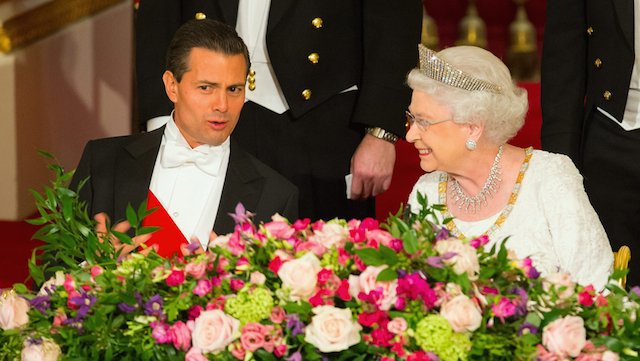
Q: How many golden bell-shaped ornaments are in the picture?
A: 3